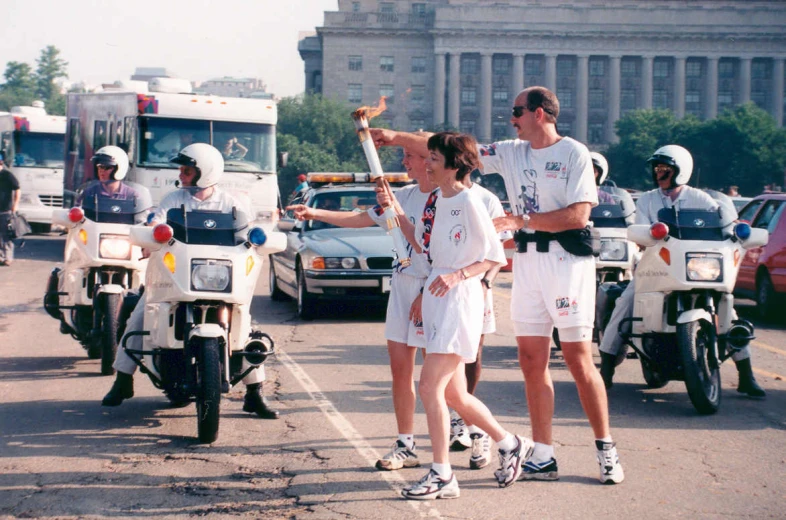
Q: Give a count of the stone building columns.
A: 12